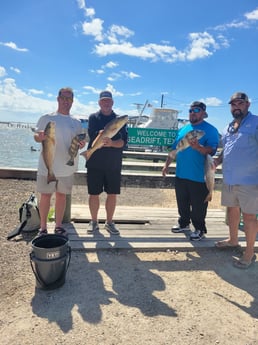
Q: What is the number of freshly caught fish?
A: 5